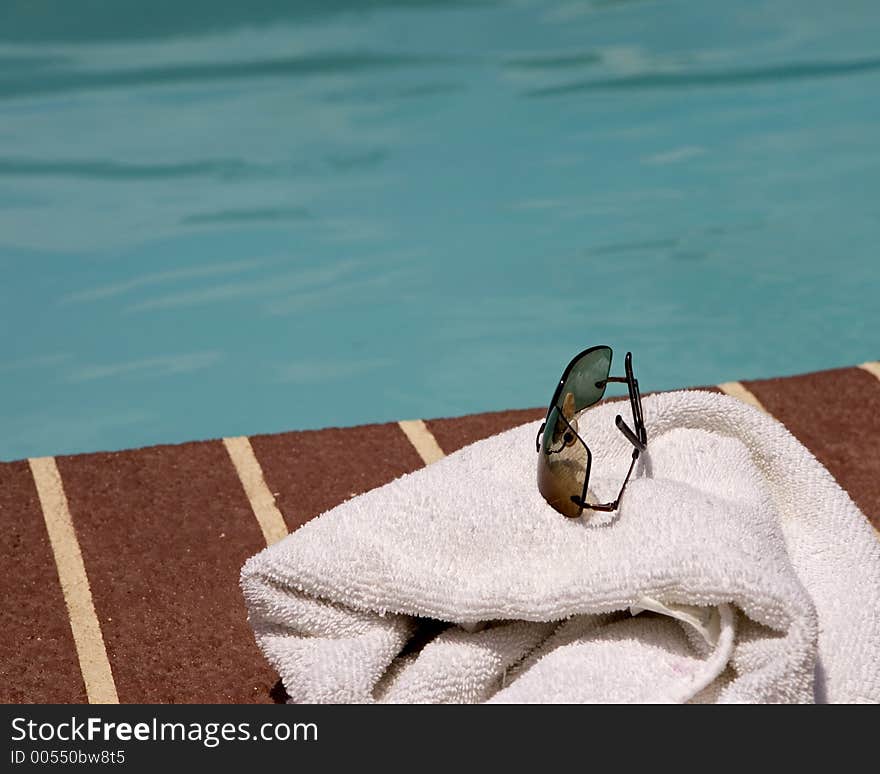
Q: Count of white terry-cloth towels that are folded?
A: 1